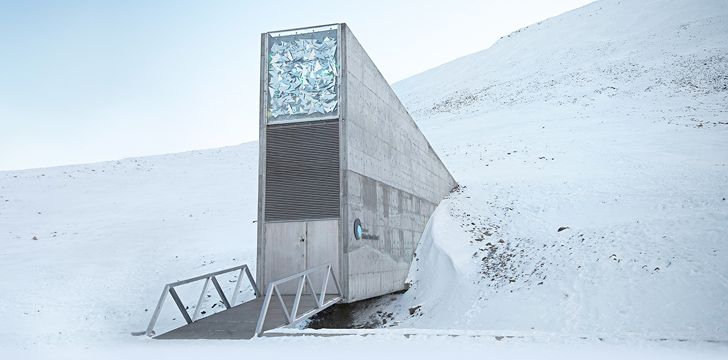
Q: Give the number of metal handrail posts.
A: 12